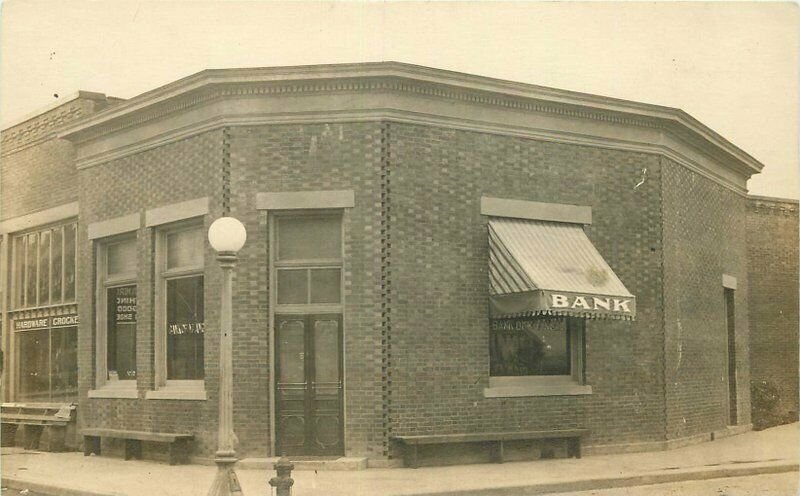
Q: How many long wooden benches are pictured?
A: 3